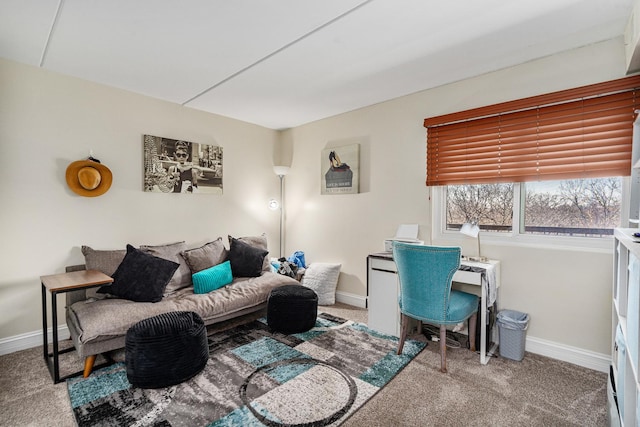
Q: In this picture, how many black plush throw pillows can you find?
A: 2